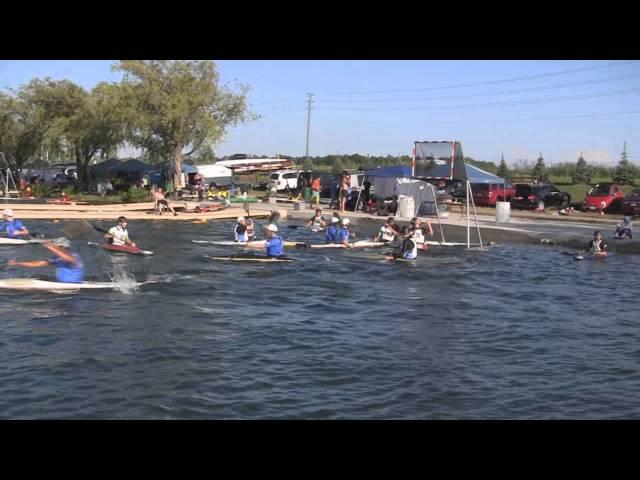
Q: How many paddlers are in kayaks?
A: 12